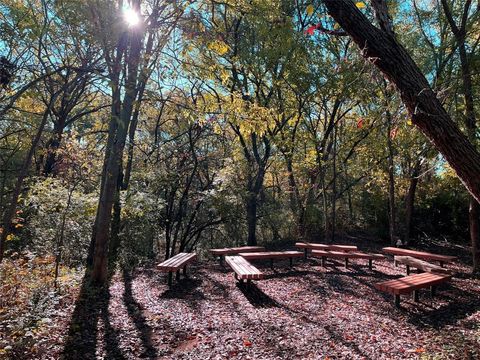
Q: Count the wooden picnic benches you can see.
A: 9